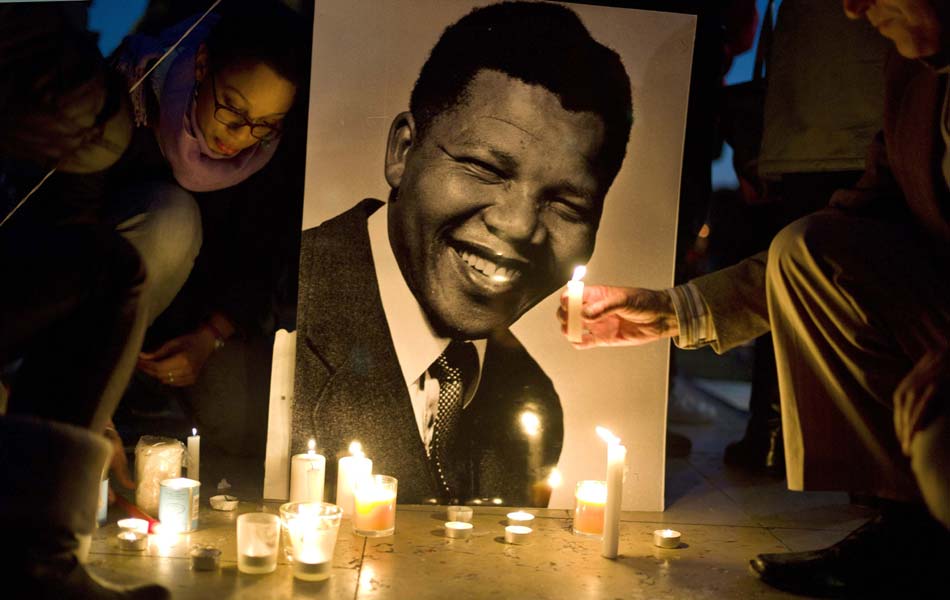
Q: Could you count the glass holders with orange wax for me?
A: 2